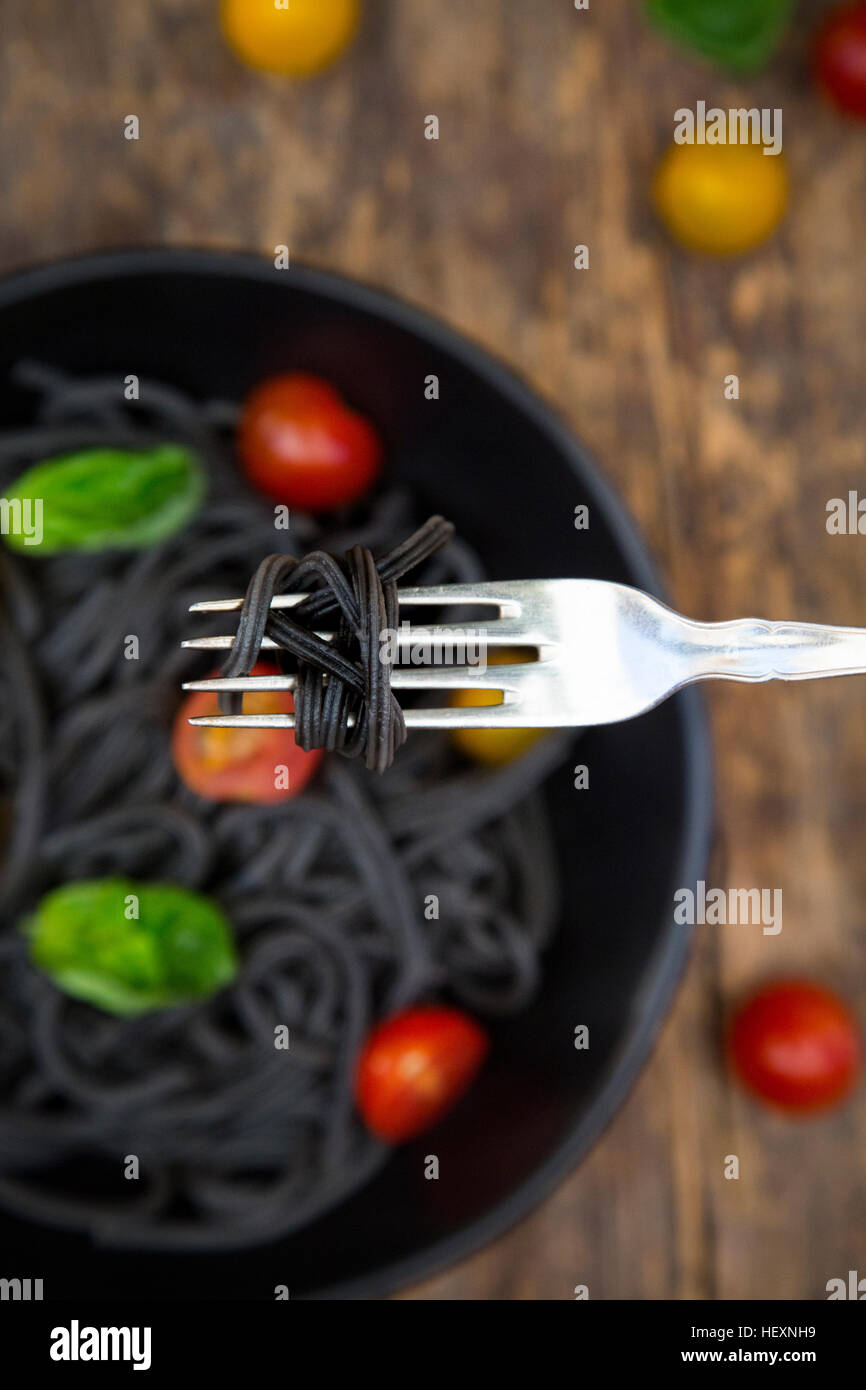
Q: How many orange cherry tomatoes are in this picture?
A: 3